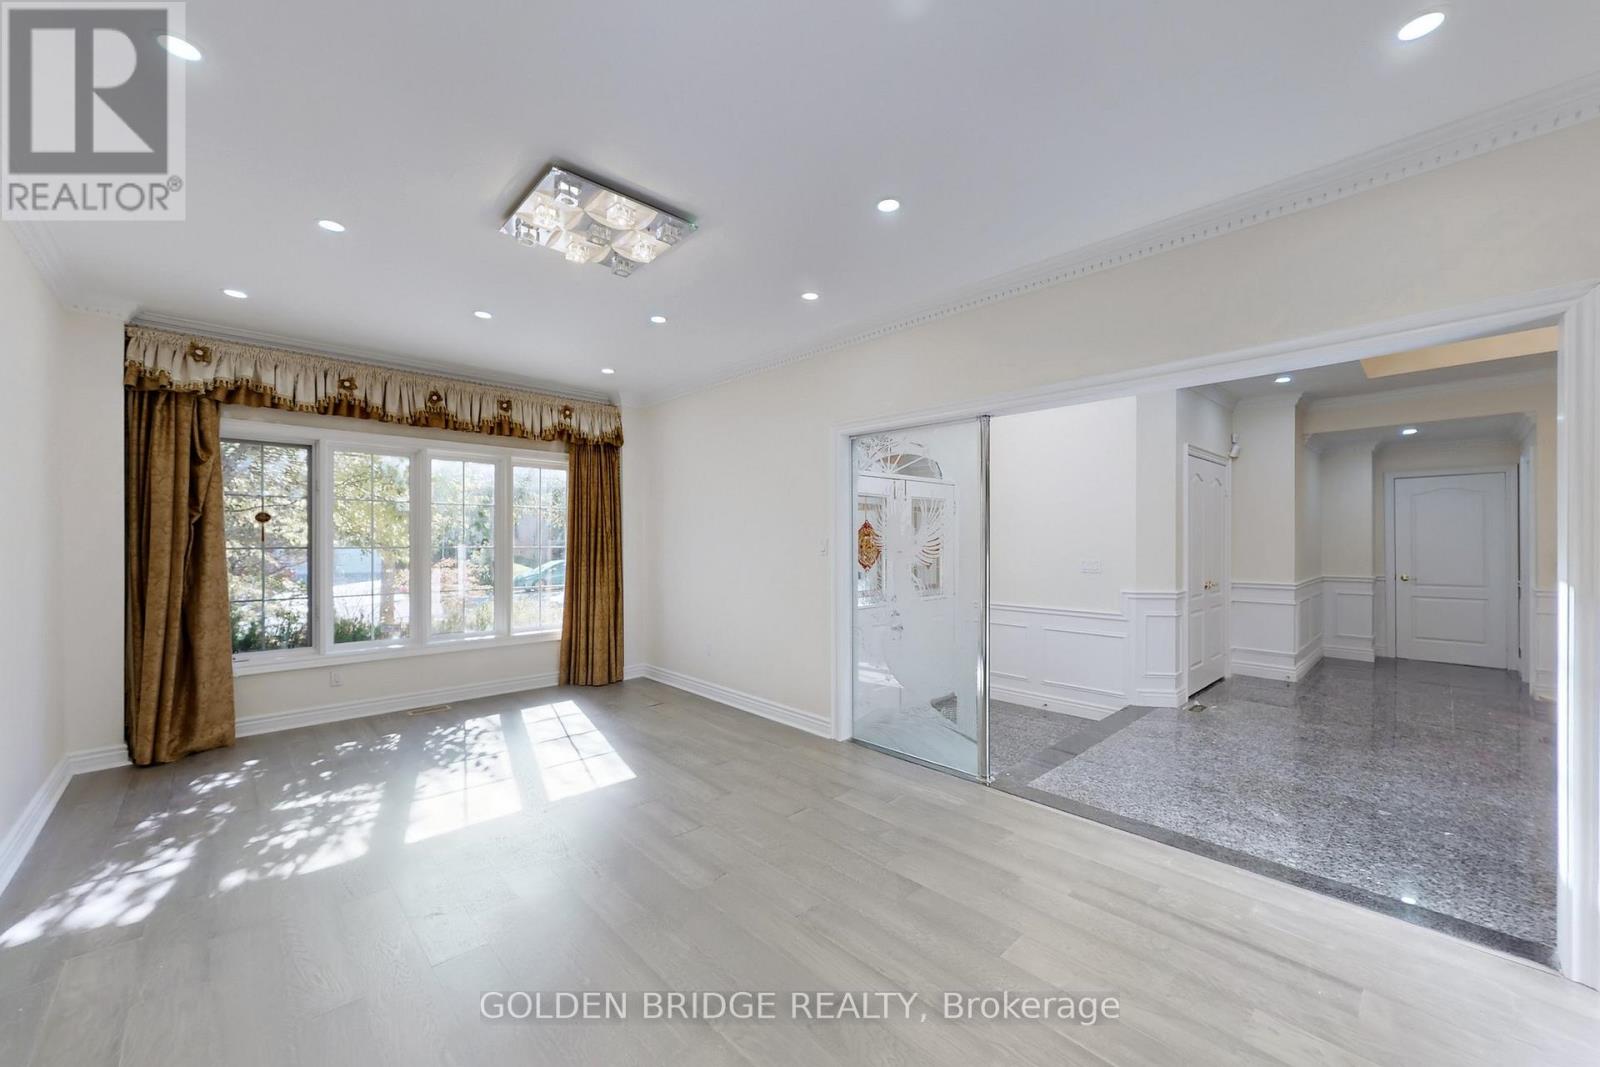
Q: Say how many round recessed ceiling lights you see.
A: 11